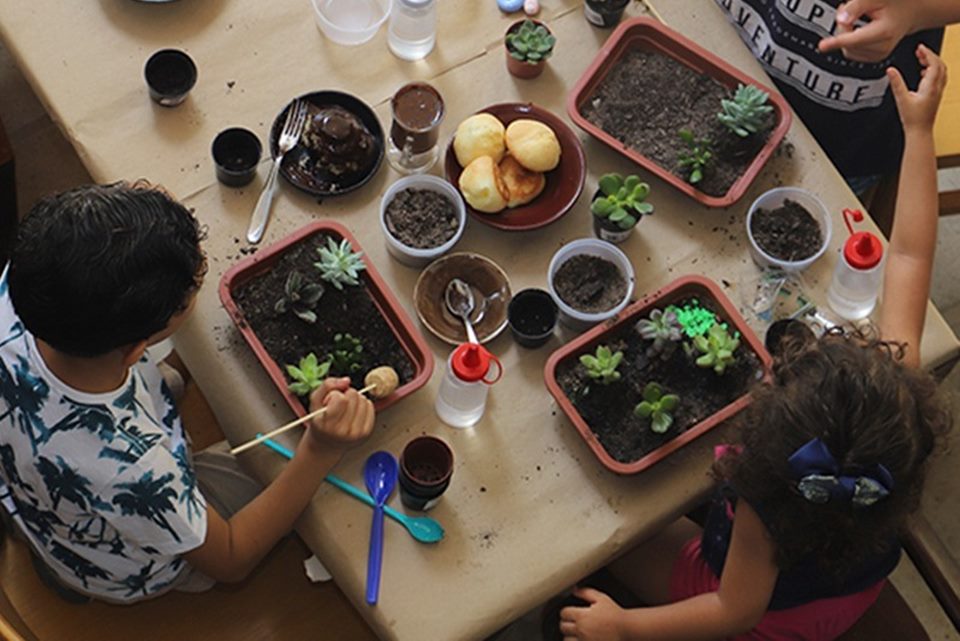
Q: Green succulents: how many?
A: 12